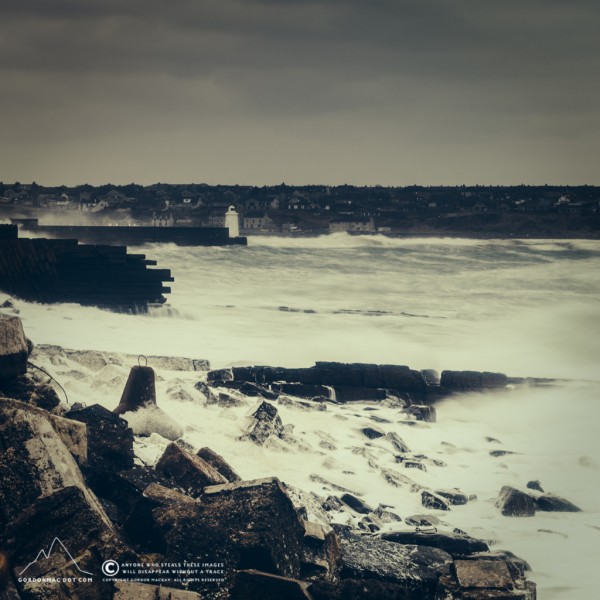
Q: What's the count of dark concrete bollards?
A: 1